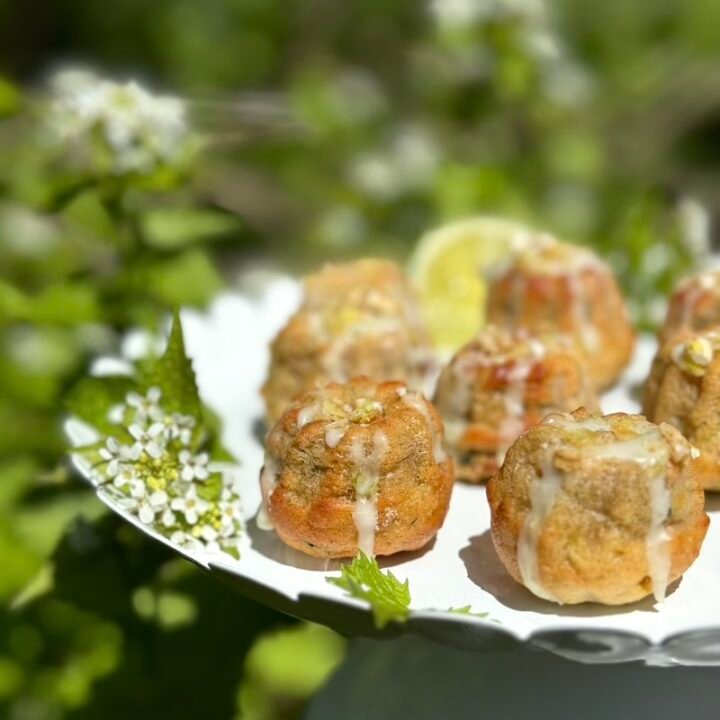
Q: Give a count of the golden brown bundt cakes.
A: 8